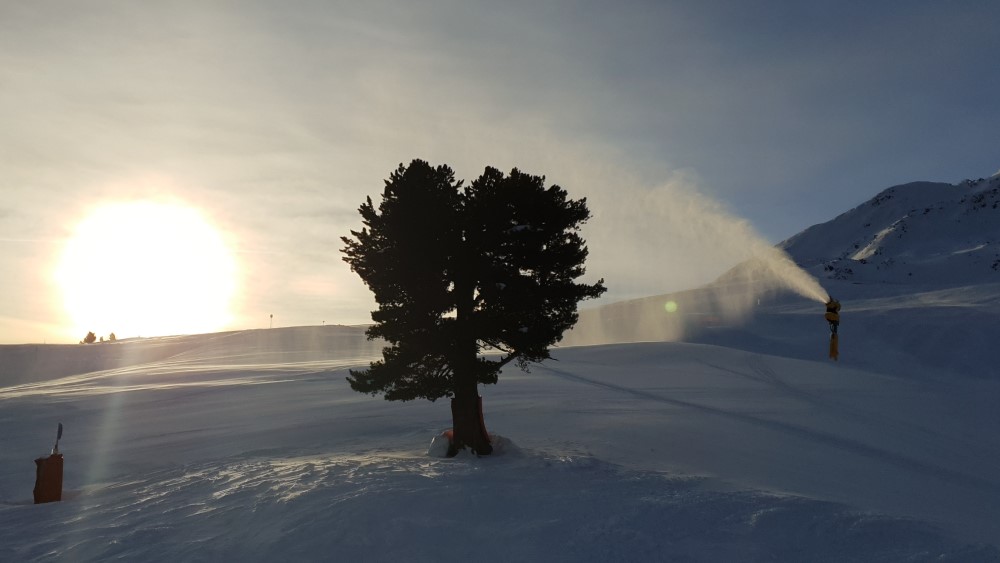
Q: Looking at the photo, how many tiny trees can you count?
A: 3